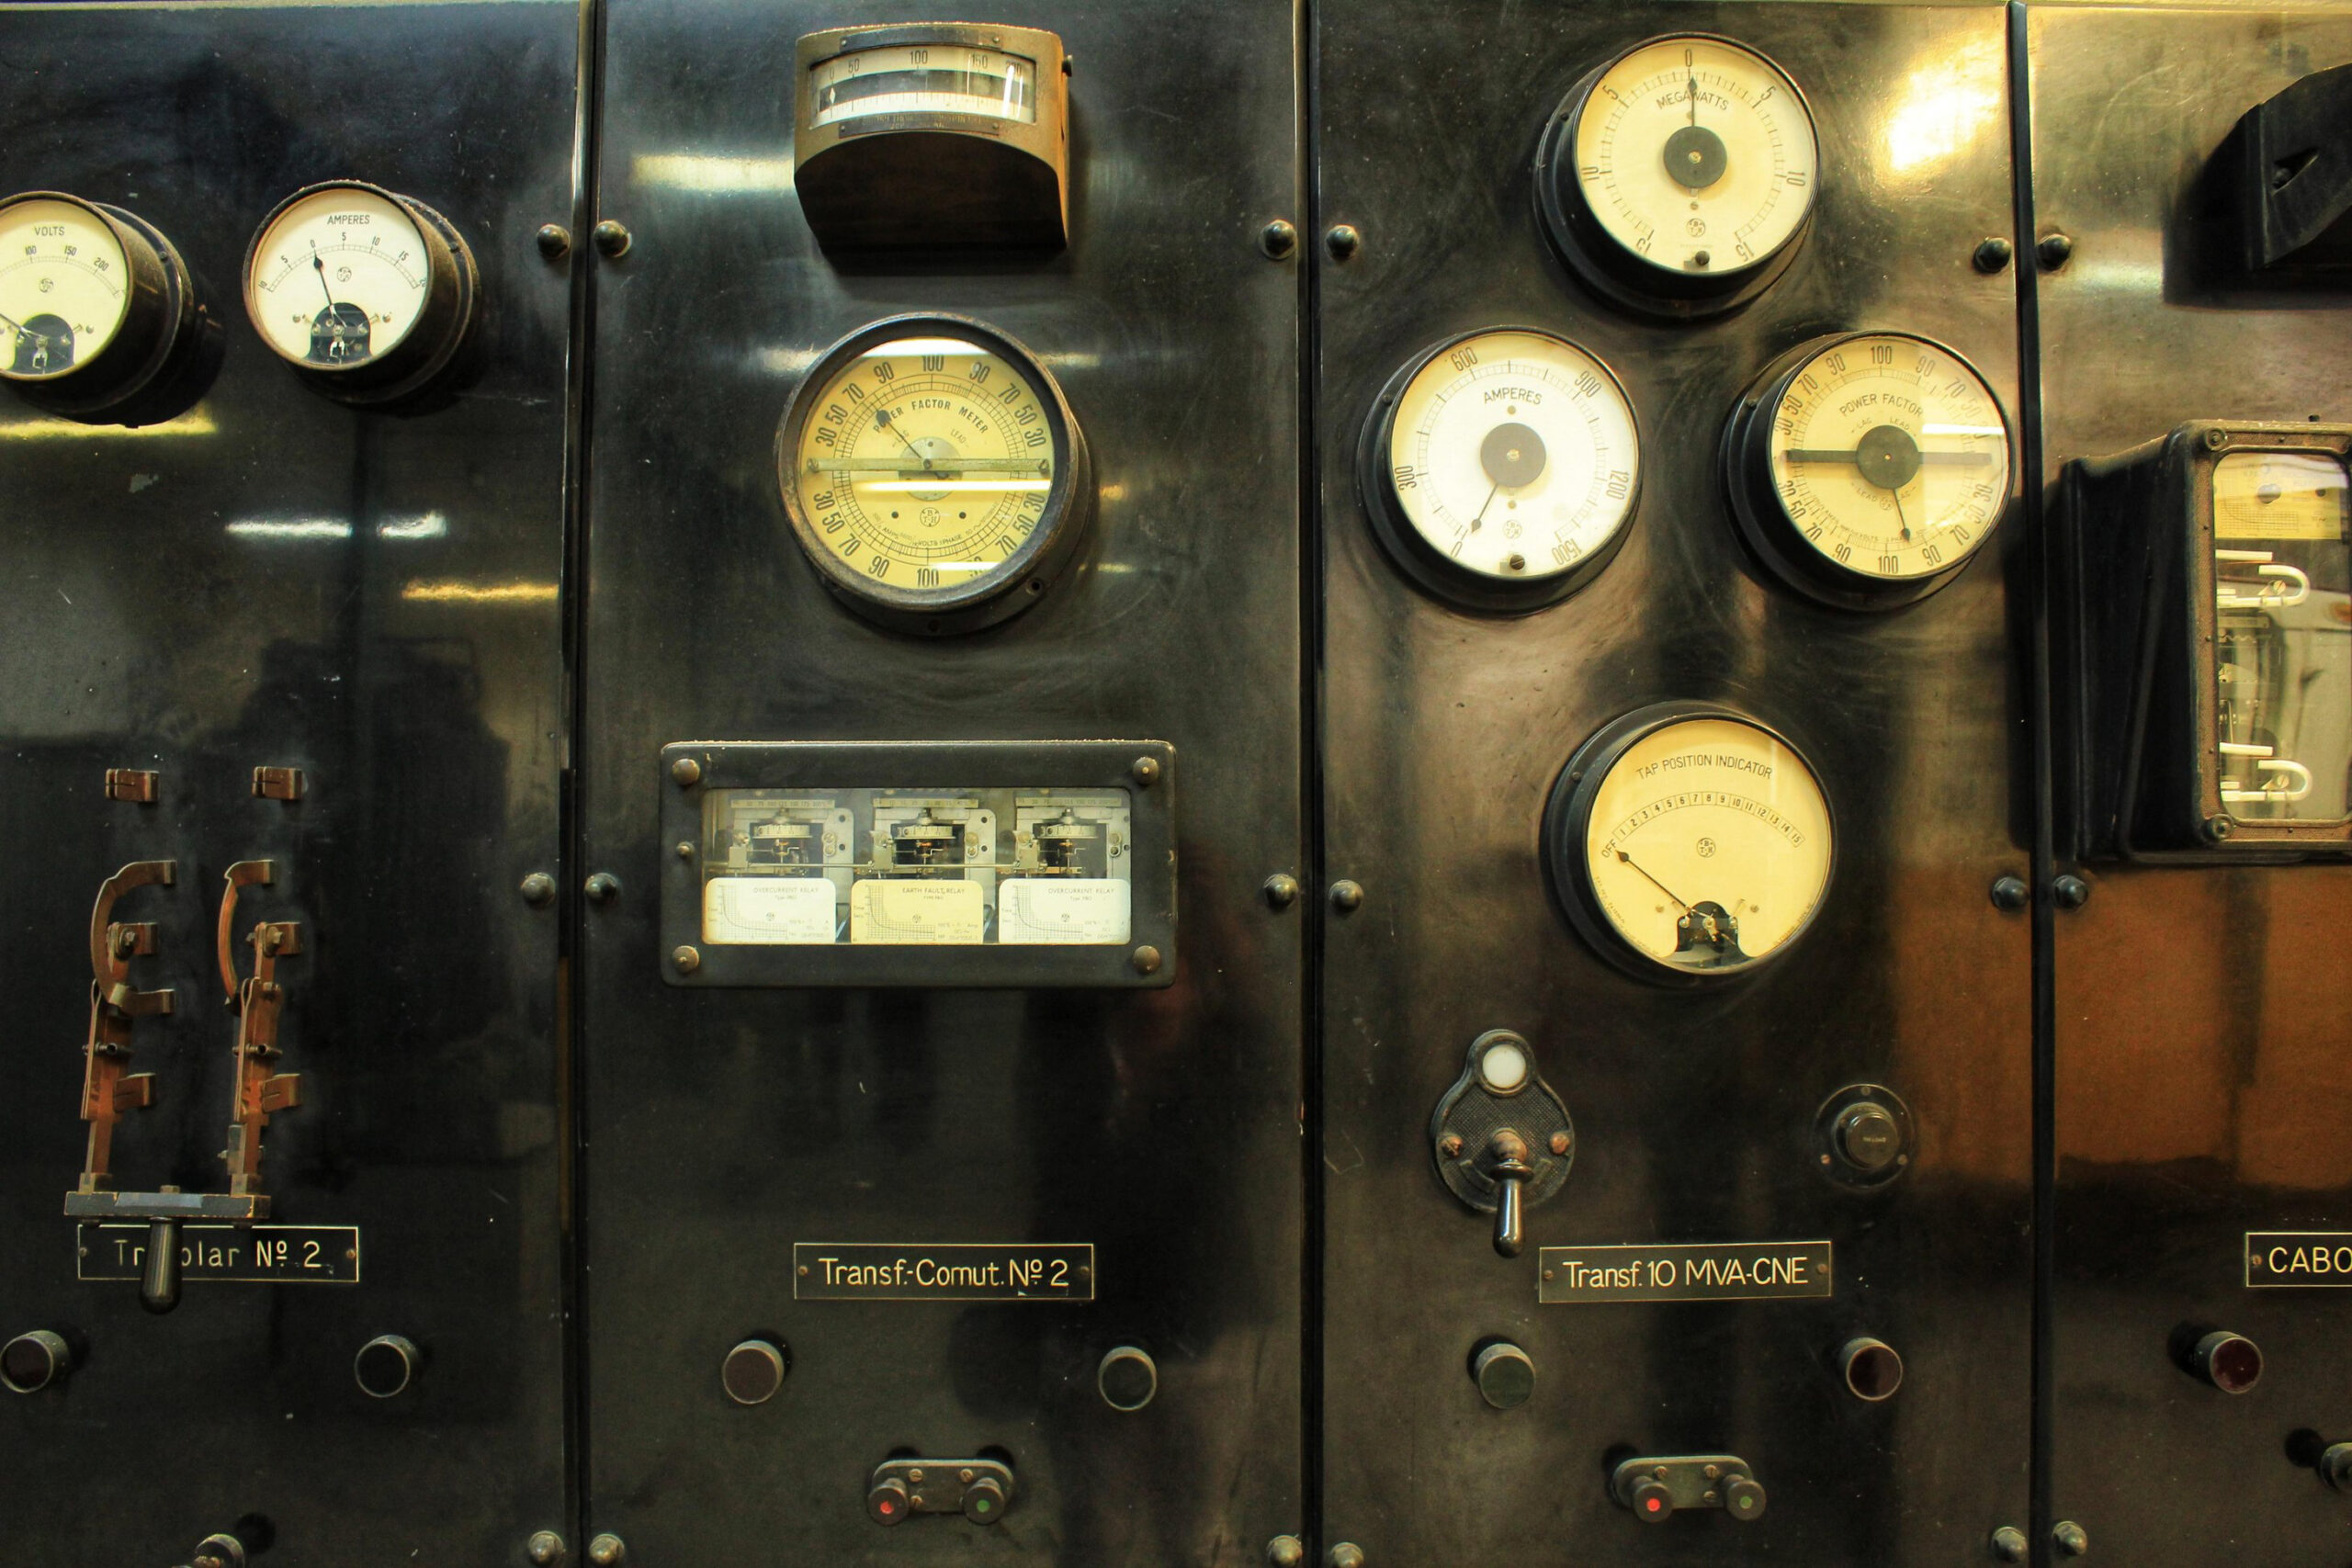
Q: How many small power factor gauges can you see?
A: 1